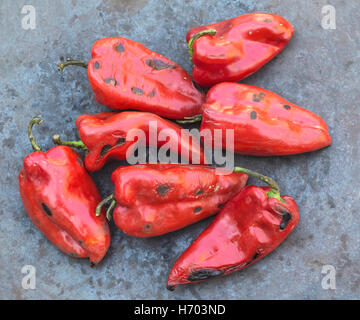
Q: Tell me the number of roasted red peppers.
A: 7